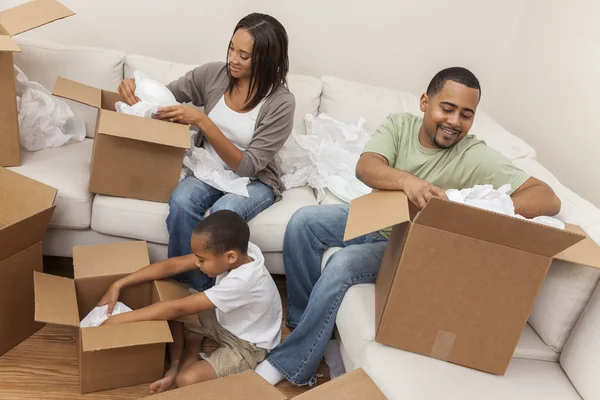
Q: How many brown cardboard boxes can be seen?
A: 6